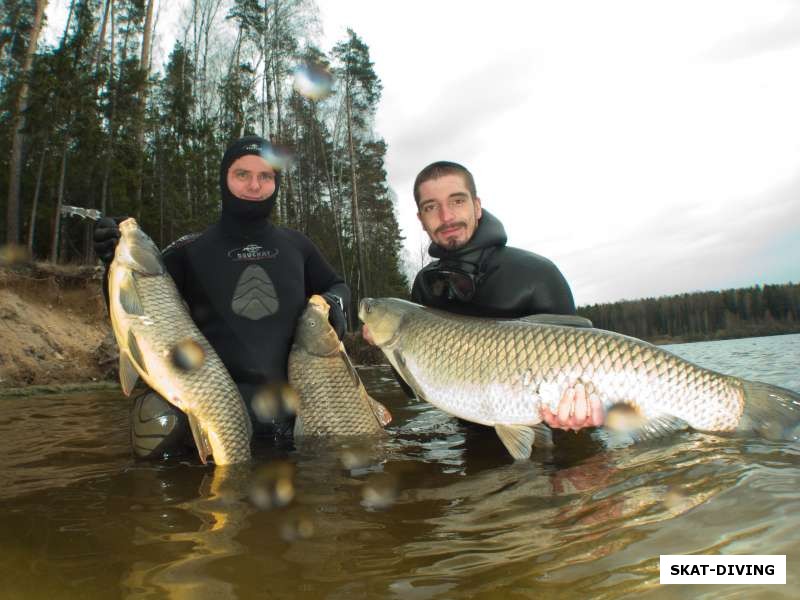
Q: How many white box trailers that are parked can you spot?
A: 0